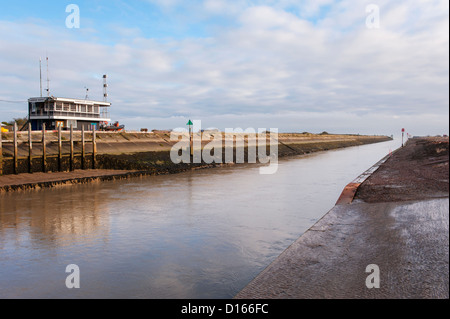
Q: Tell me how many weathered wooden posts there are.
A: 8